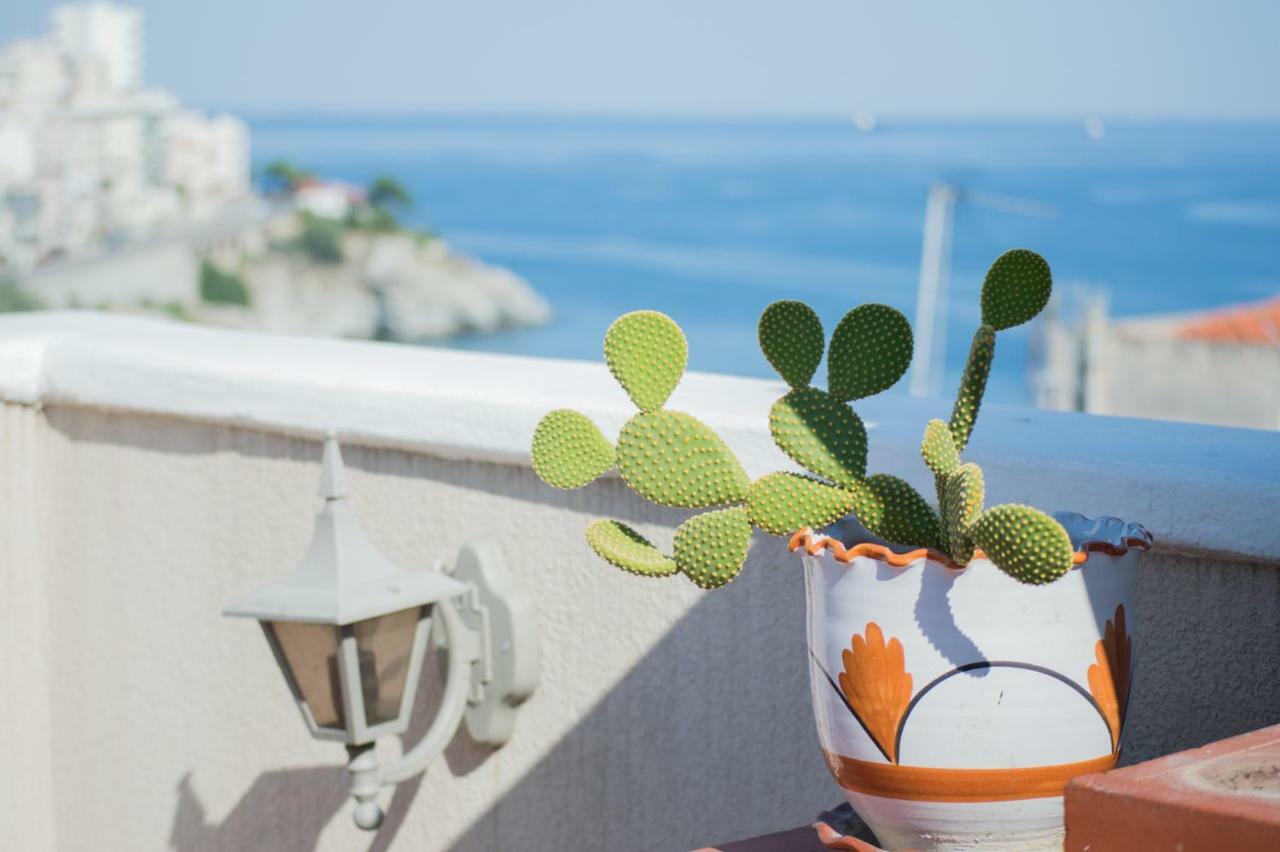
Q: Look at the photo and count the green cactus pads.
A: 15